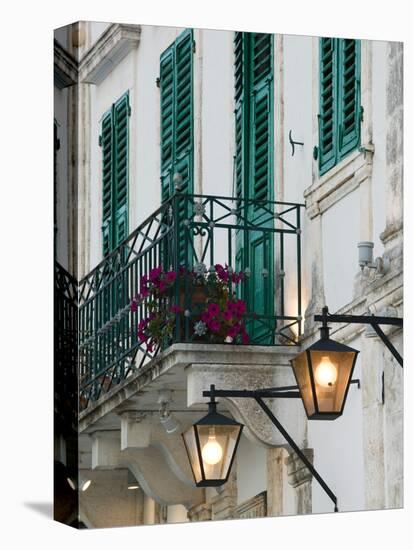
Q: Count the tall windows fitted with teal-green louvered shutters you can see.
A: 4